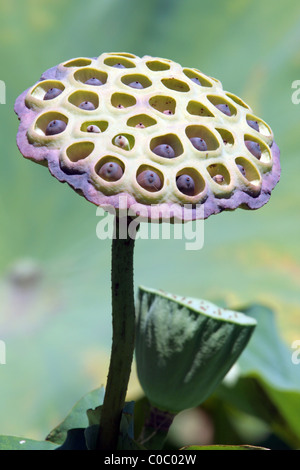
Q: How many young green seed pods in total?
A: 1